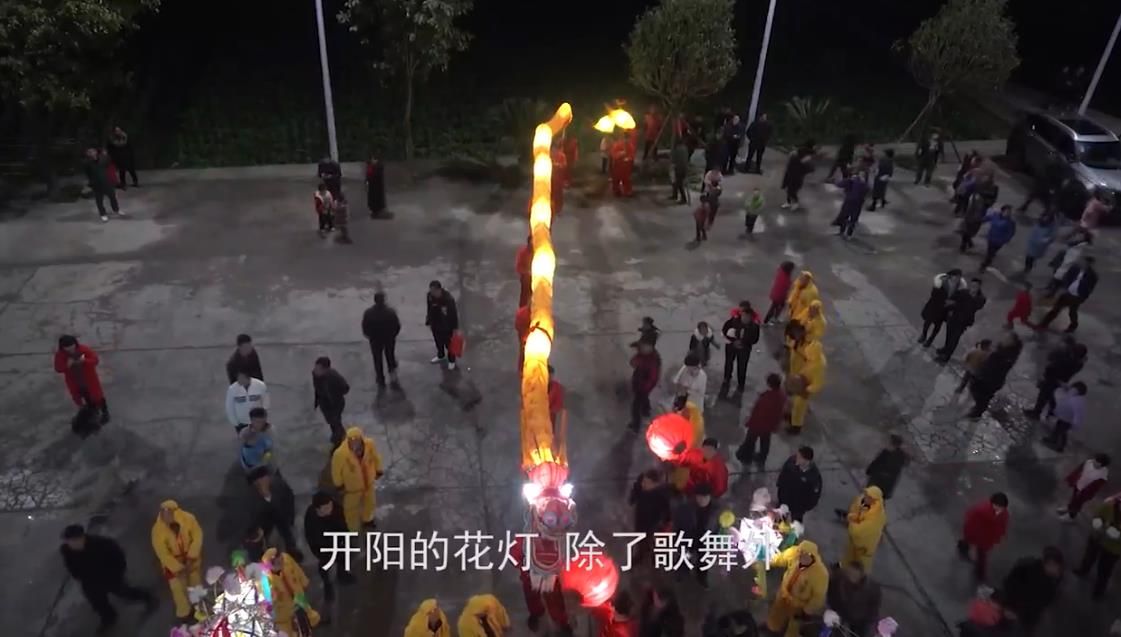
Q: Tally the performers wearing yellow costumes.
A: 11